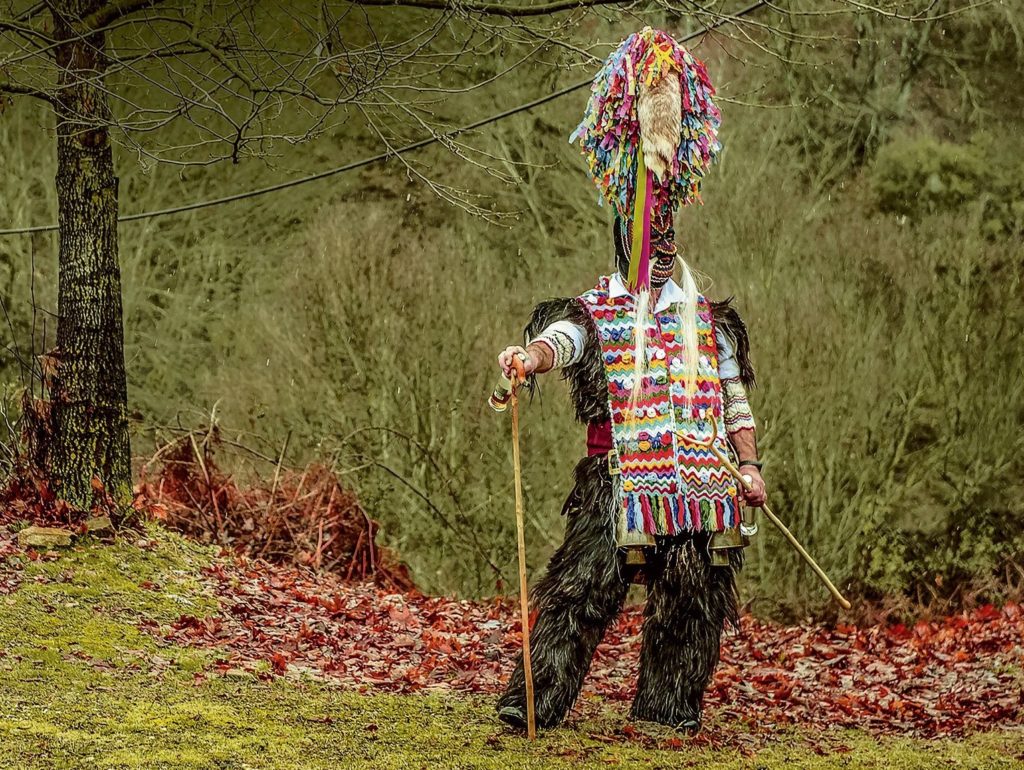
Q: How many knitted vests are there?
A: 1